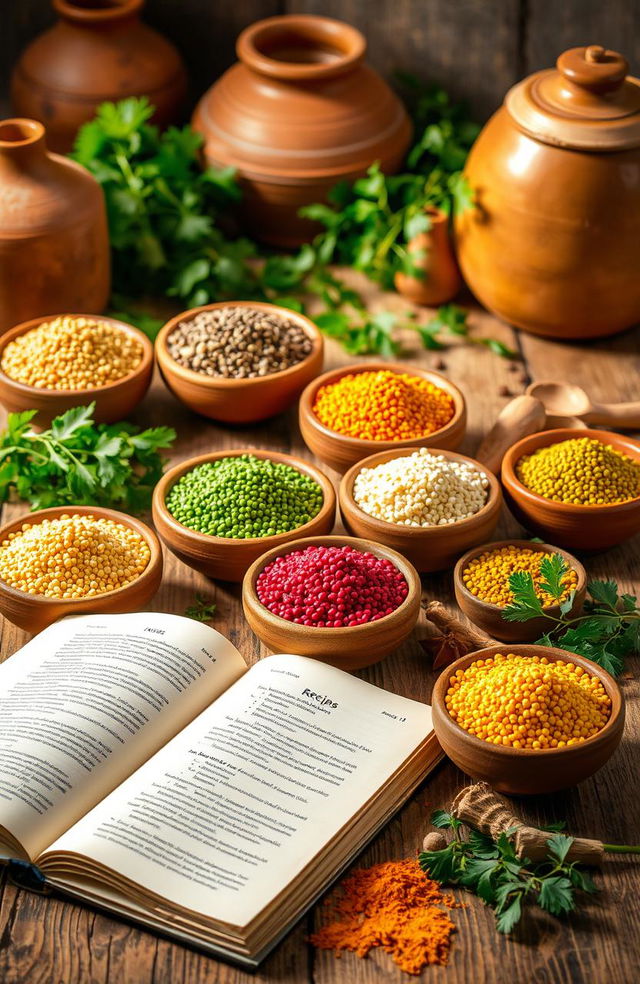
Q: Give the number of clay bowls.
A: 10